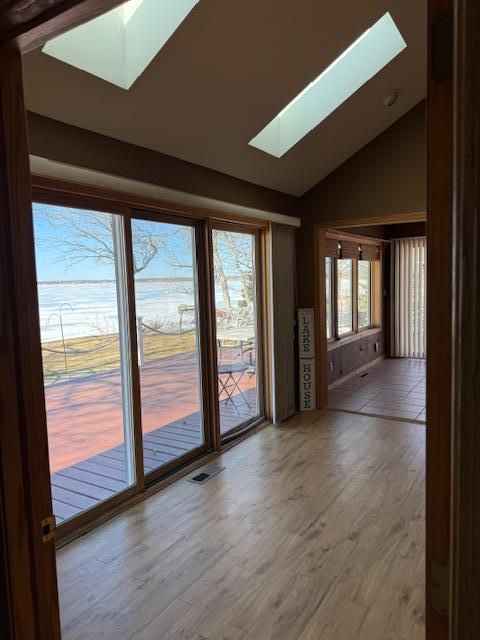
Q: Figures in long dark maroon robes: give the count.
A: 0